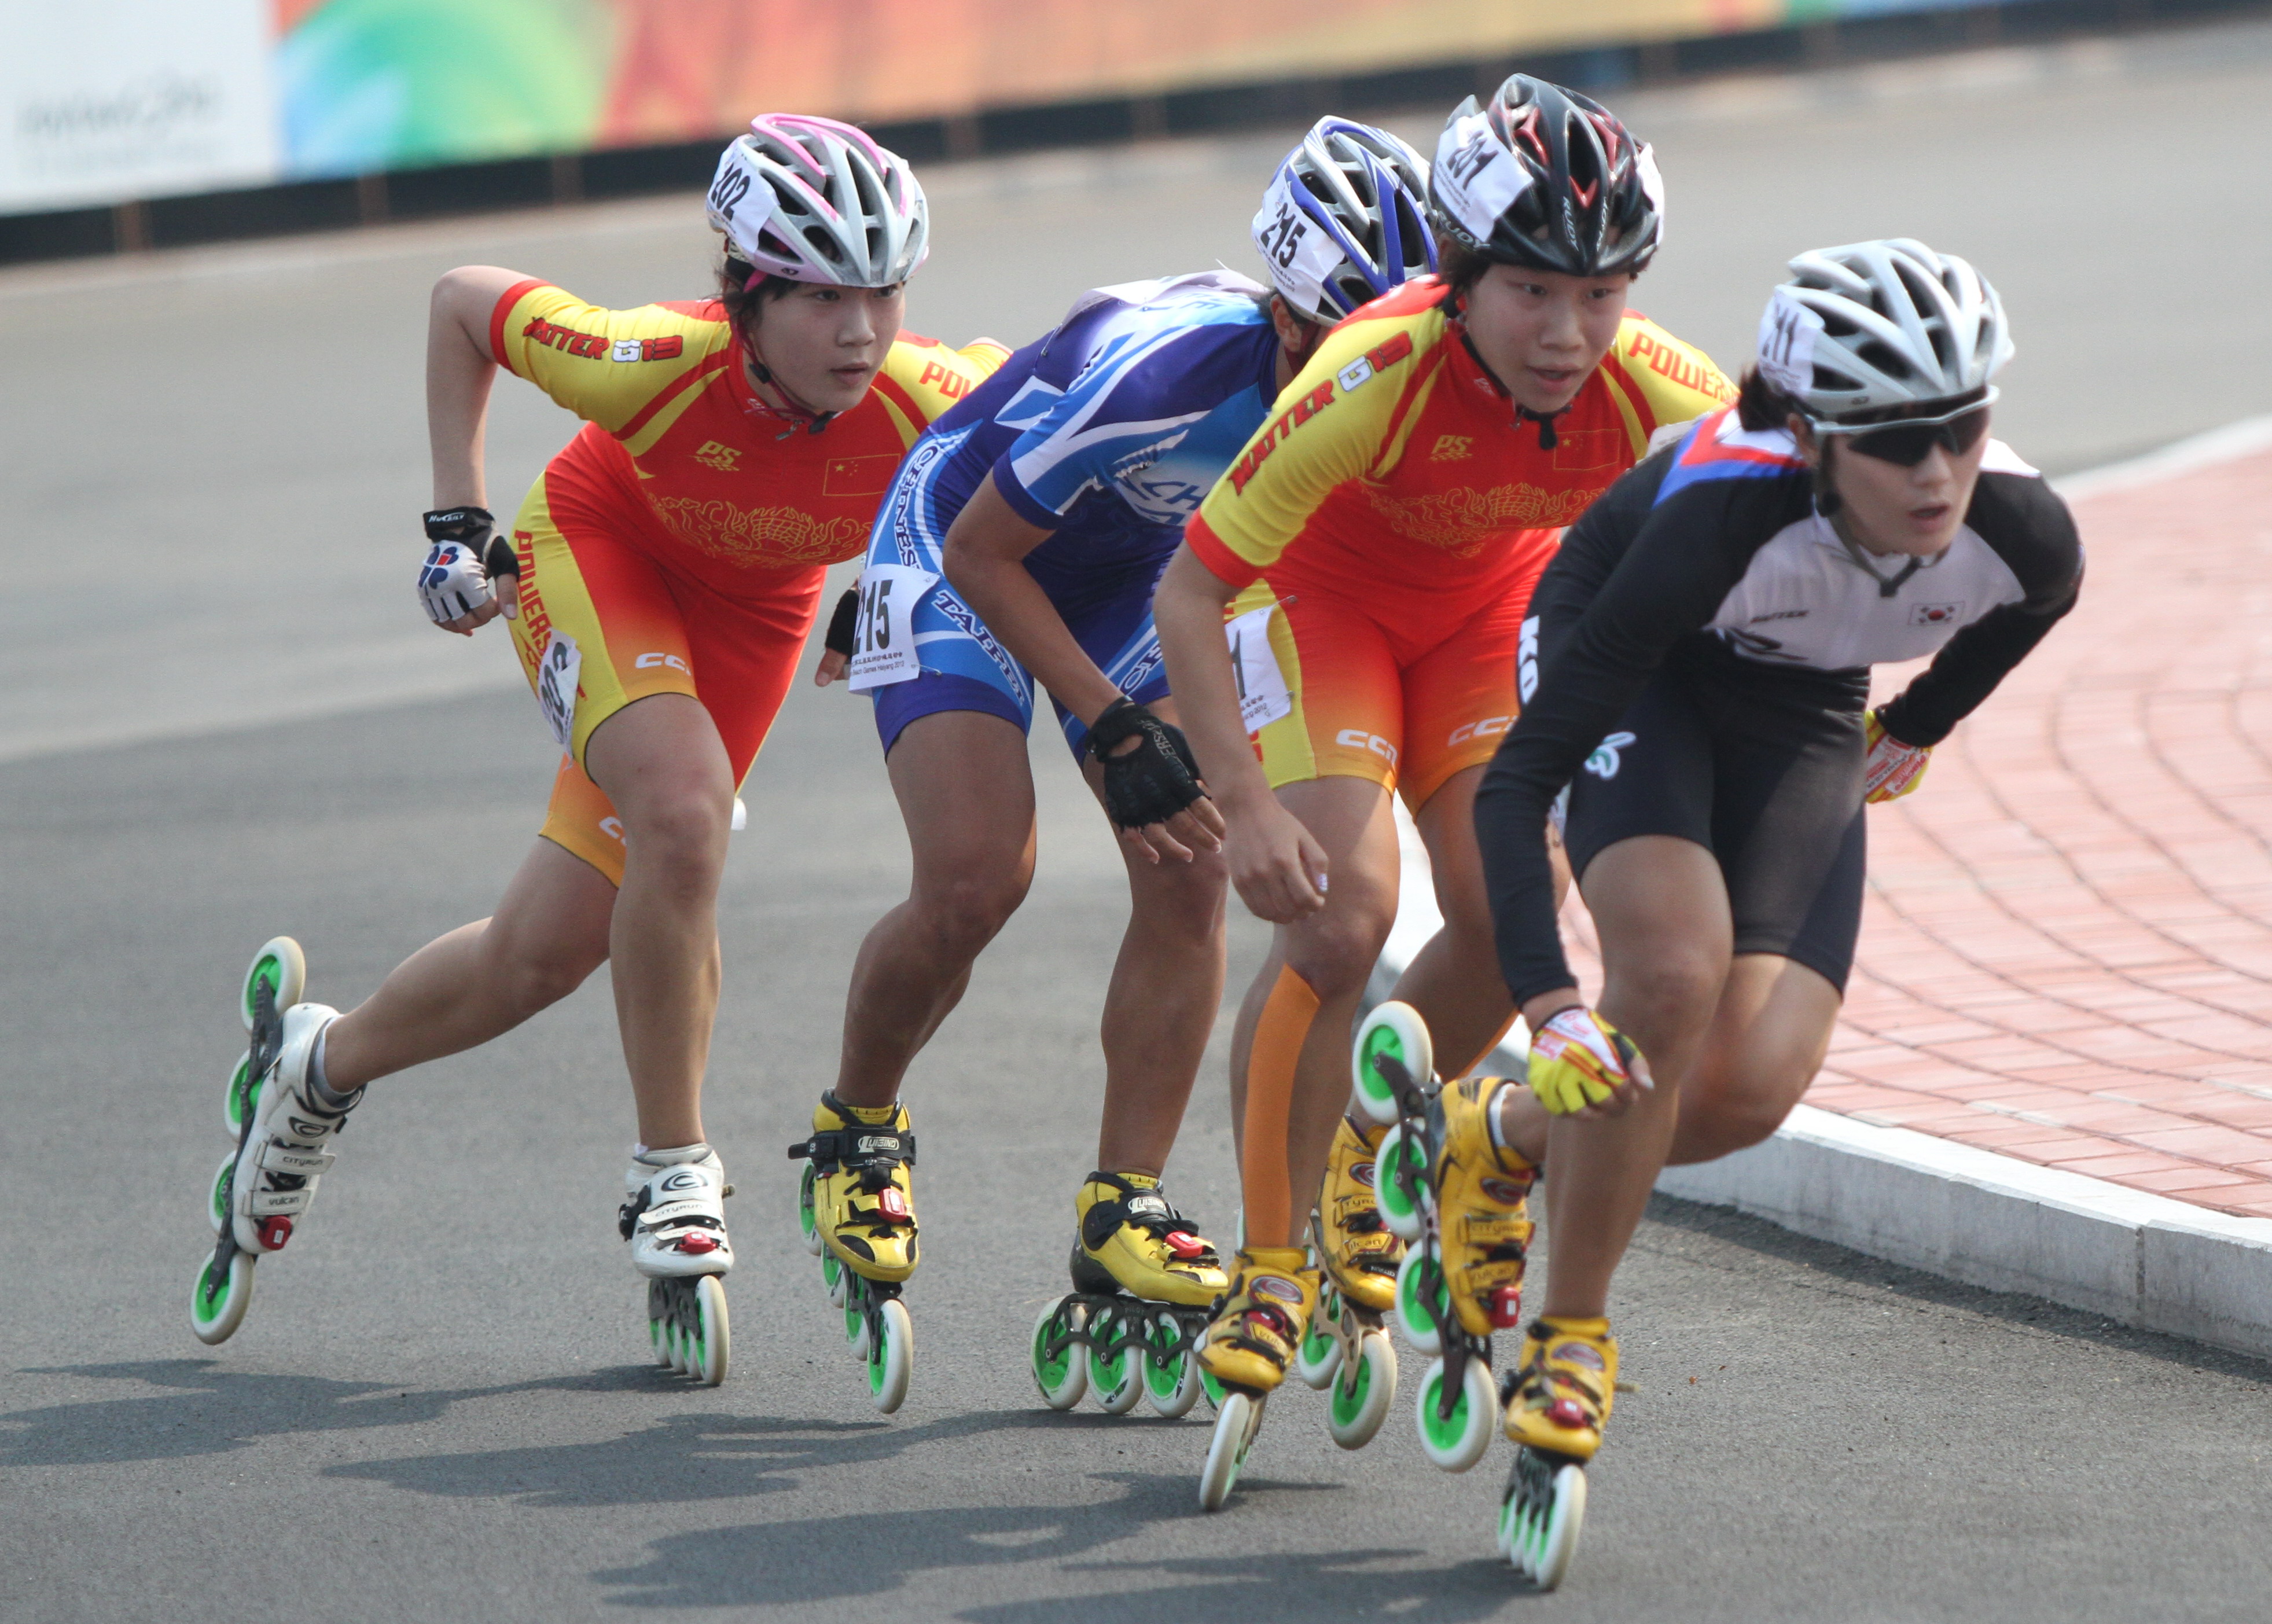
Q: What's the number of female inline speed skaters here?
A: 4